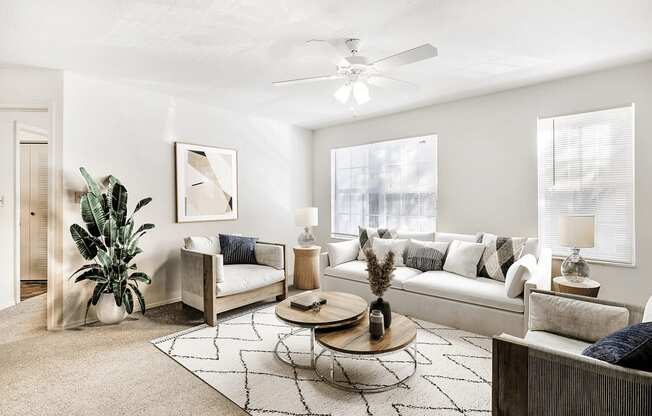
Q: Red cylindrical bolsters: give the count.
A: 0